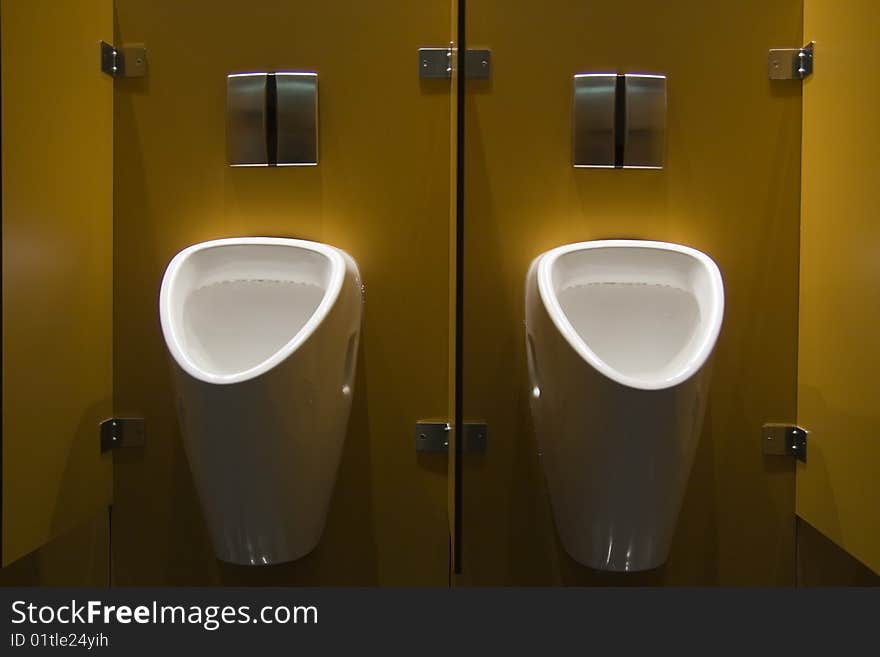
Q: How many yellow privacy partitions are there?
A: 3